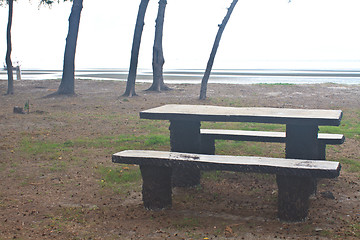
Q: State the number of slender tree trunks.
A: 5